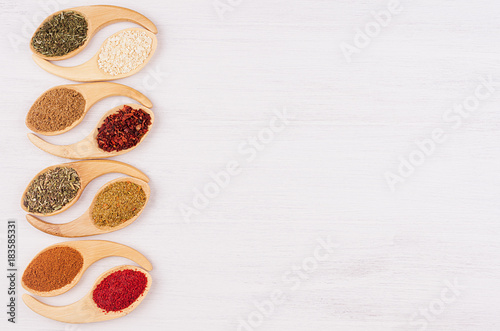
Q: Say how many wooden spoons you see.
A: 8